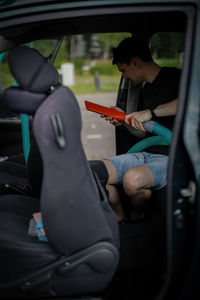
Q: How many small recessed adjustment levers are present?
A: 1